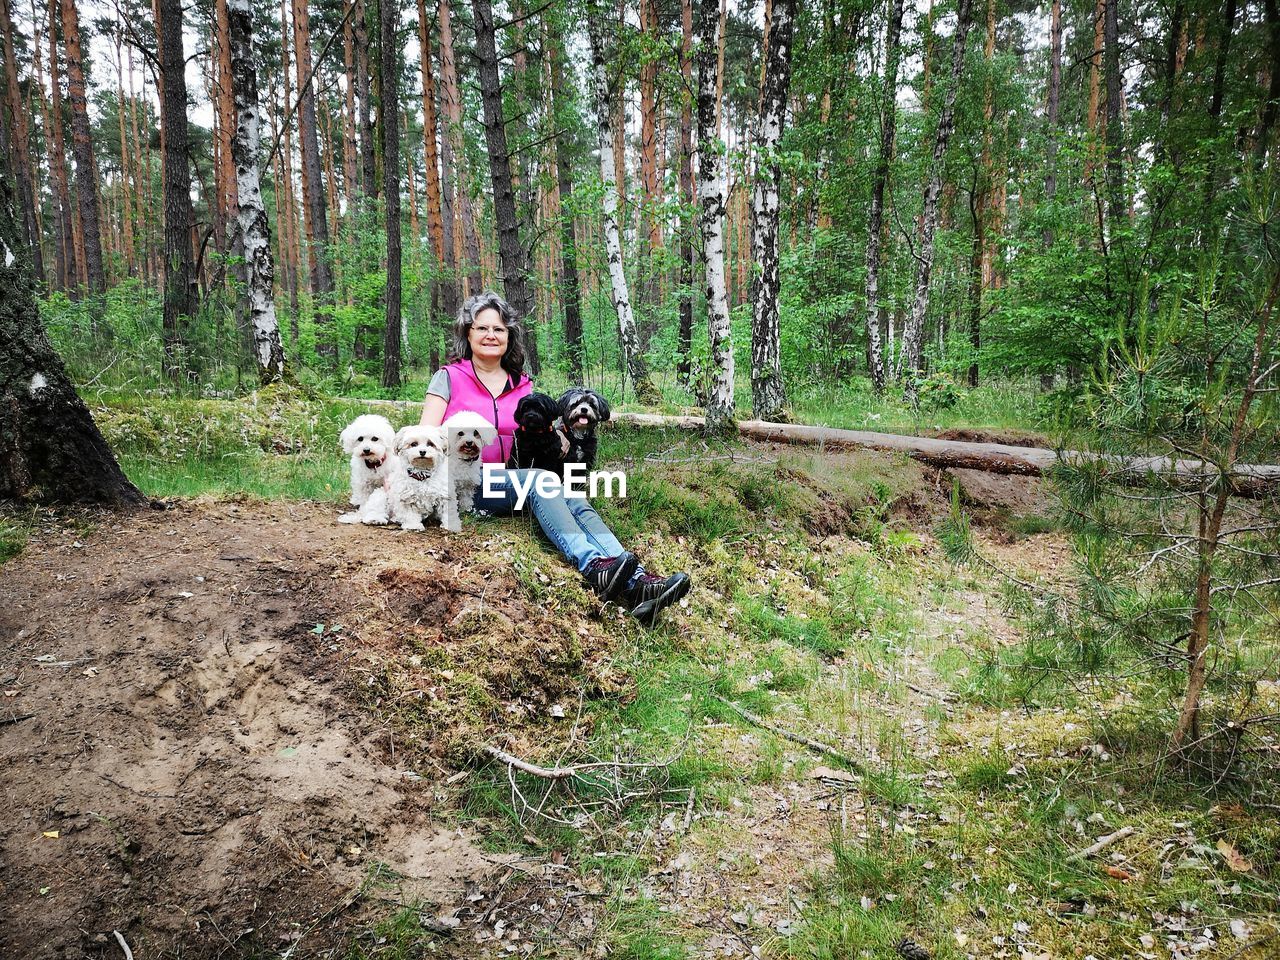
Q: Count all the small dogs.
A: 5